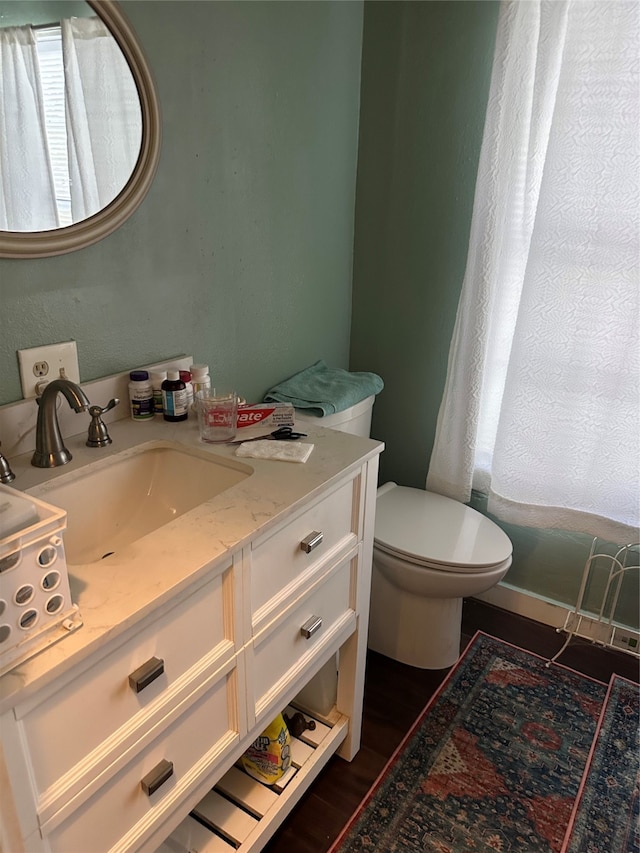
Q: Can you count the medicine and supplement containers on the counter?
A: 5